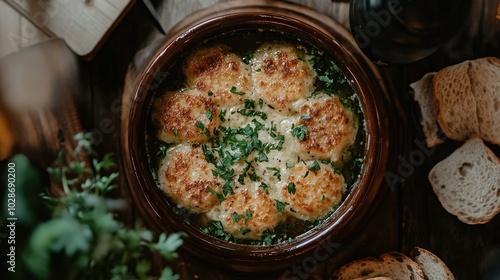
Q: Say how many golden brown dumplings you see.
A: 7